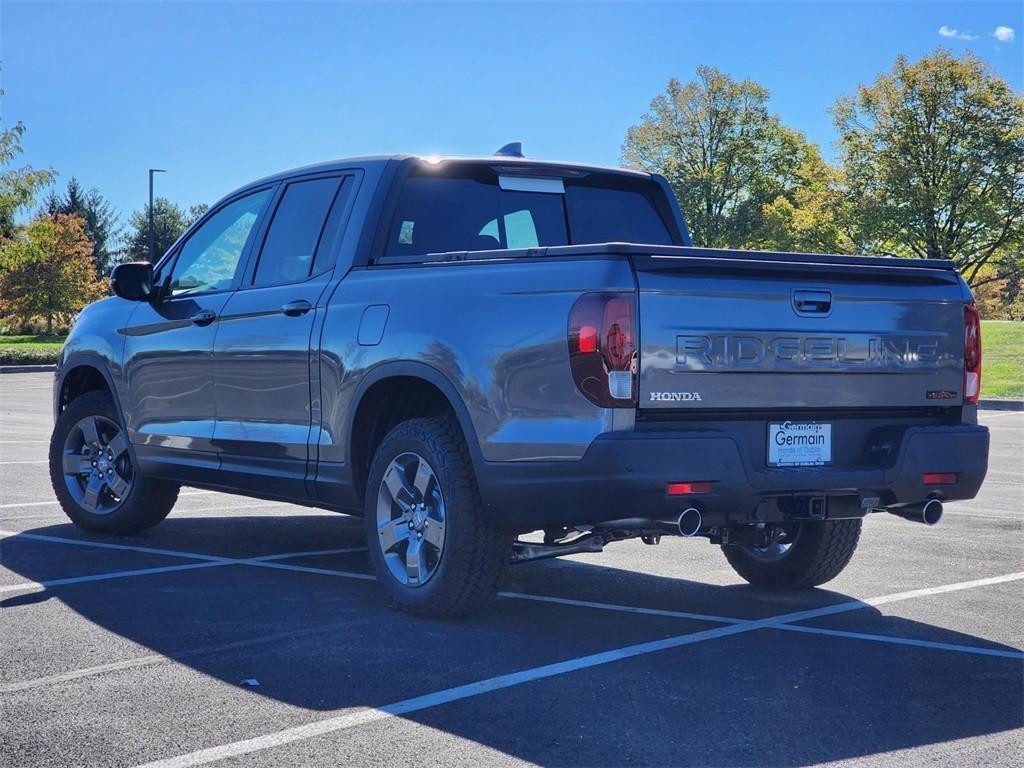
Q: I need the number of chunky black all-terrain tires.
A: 3